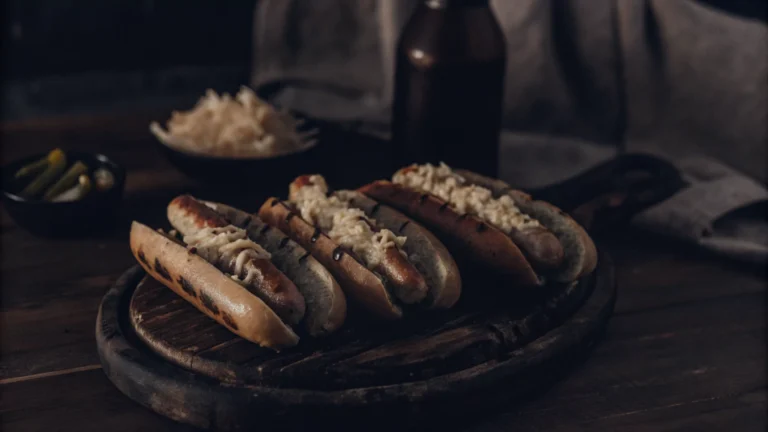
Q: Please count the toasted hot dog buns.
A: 3